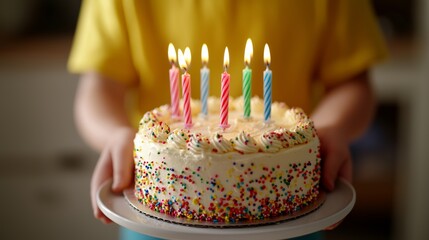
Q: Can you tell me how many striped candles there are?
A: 6